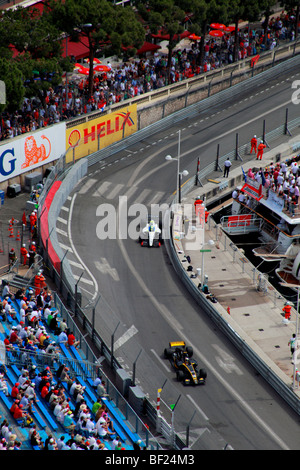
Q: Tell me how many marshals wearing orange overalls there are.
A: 12